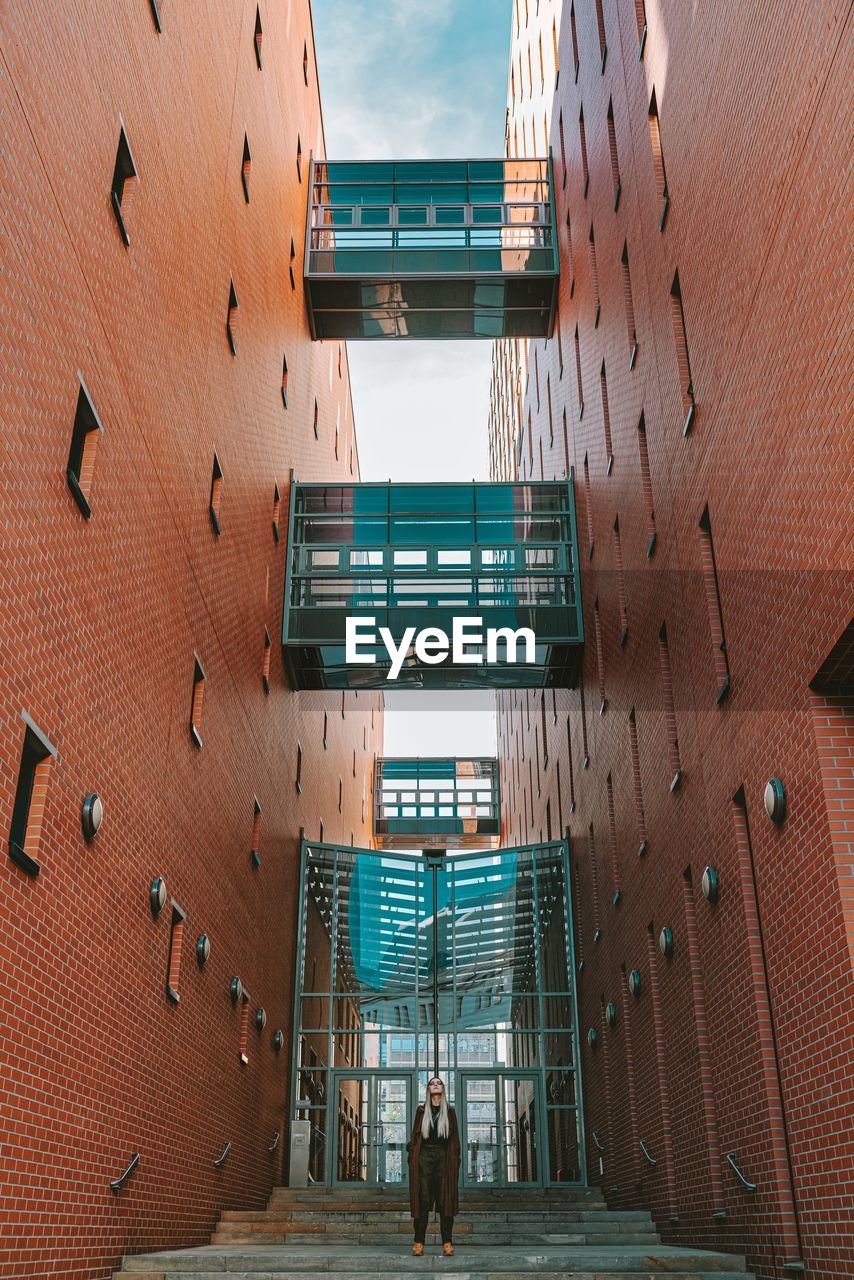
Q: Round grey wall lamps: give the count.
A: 12